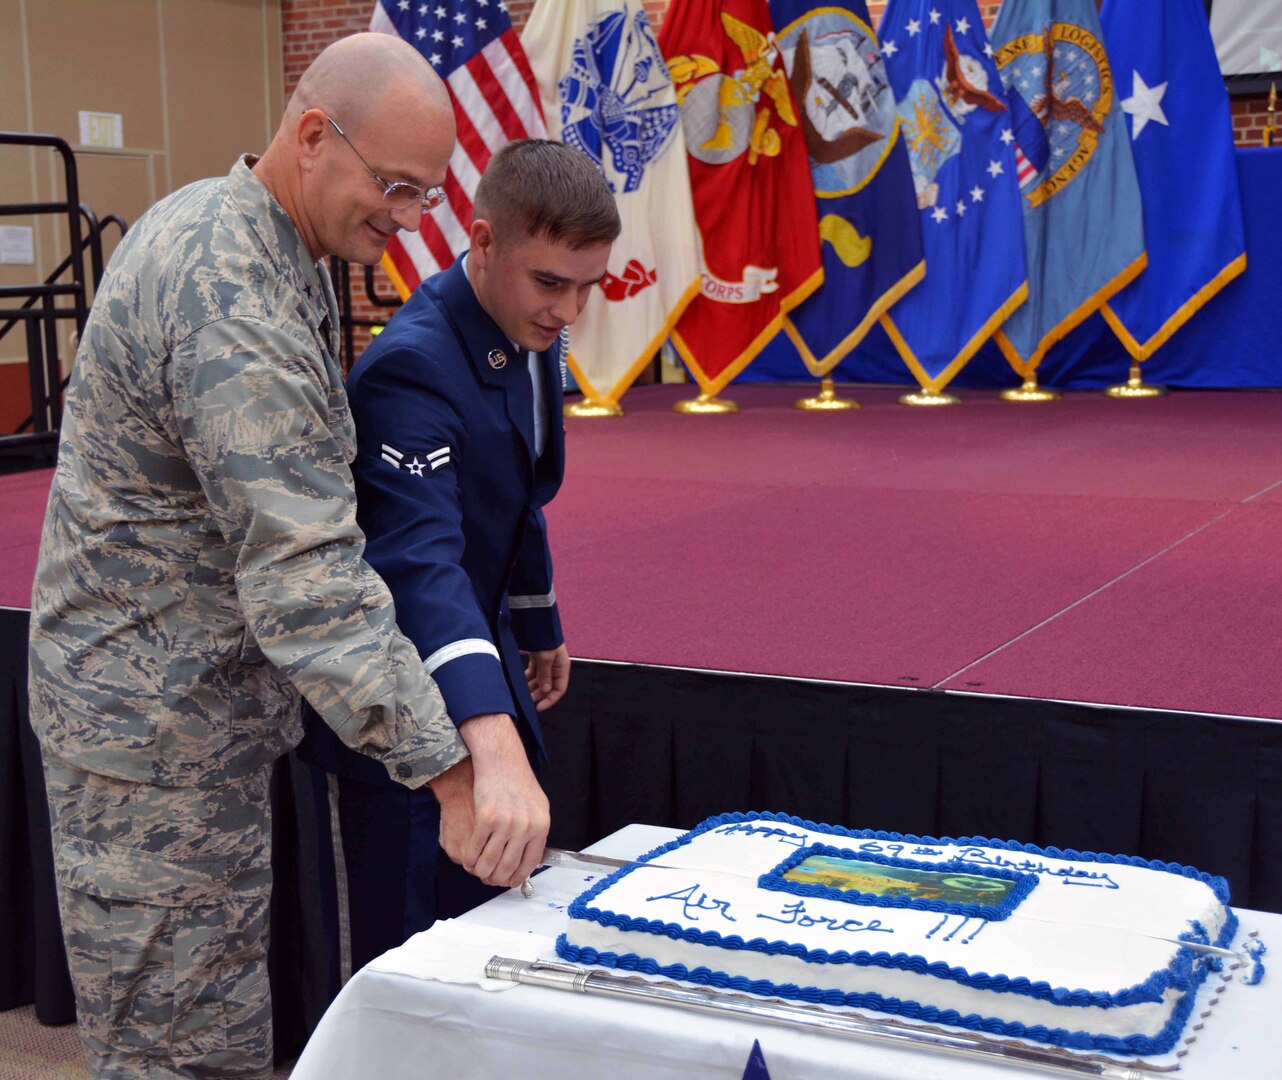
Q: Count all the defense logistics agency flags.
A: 1